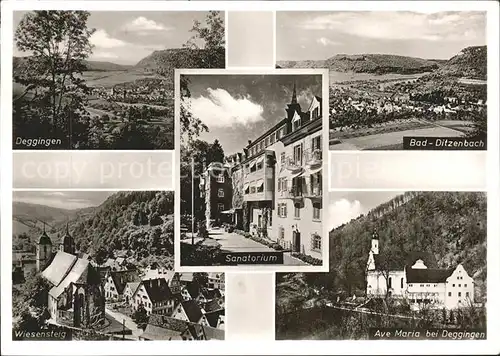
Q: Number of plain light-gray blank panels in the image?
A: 4